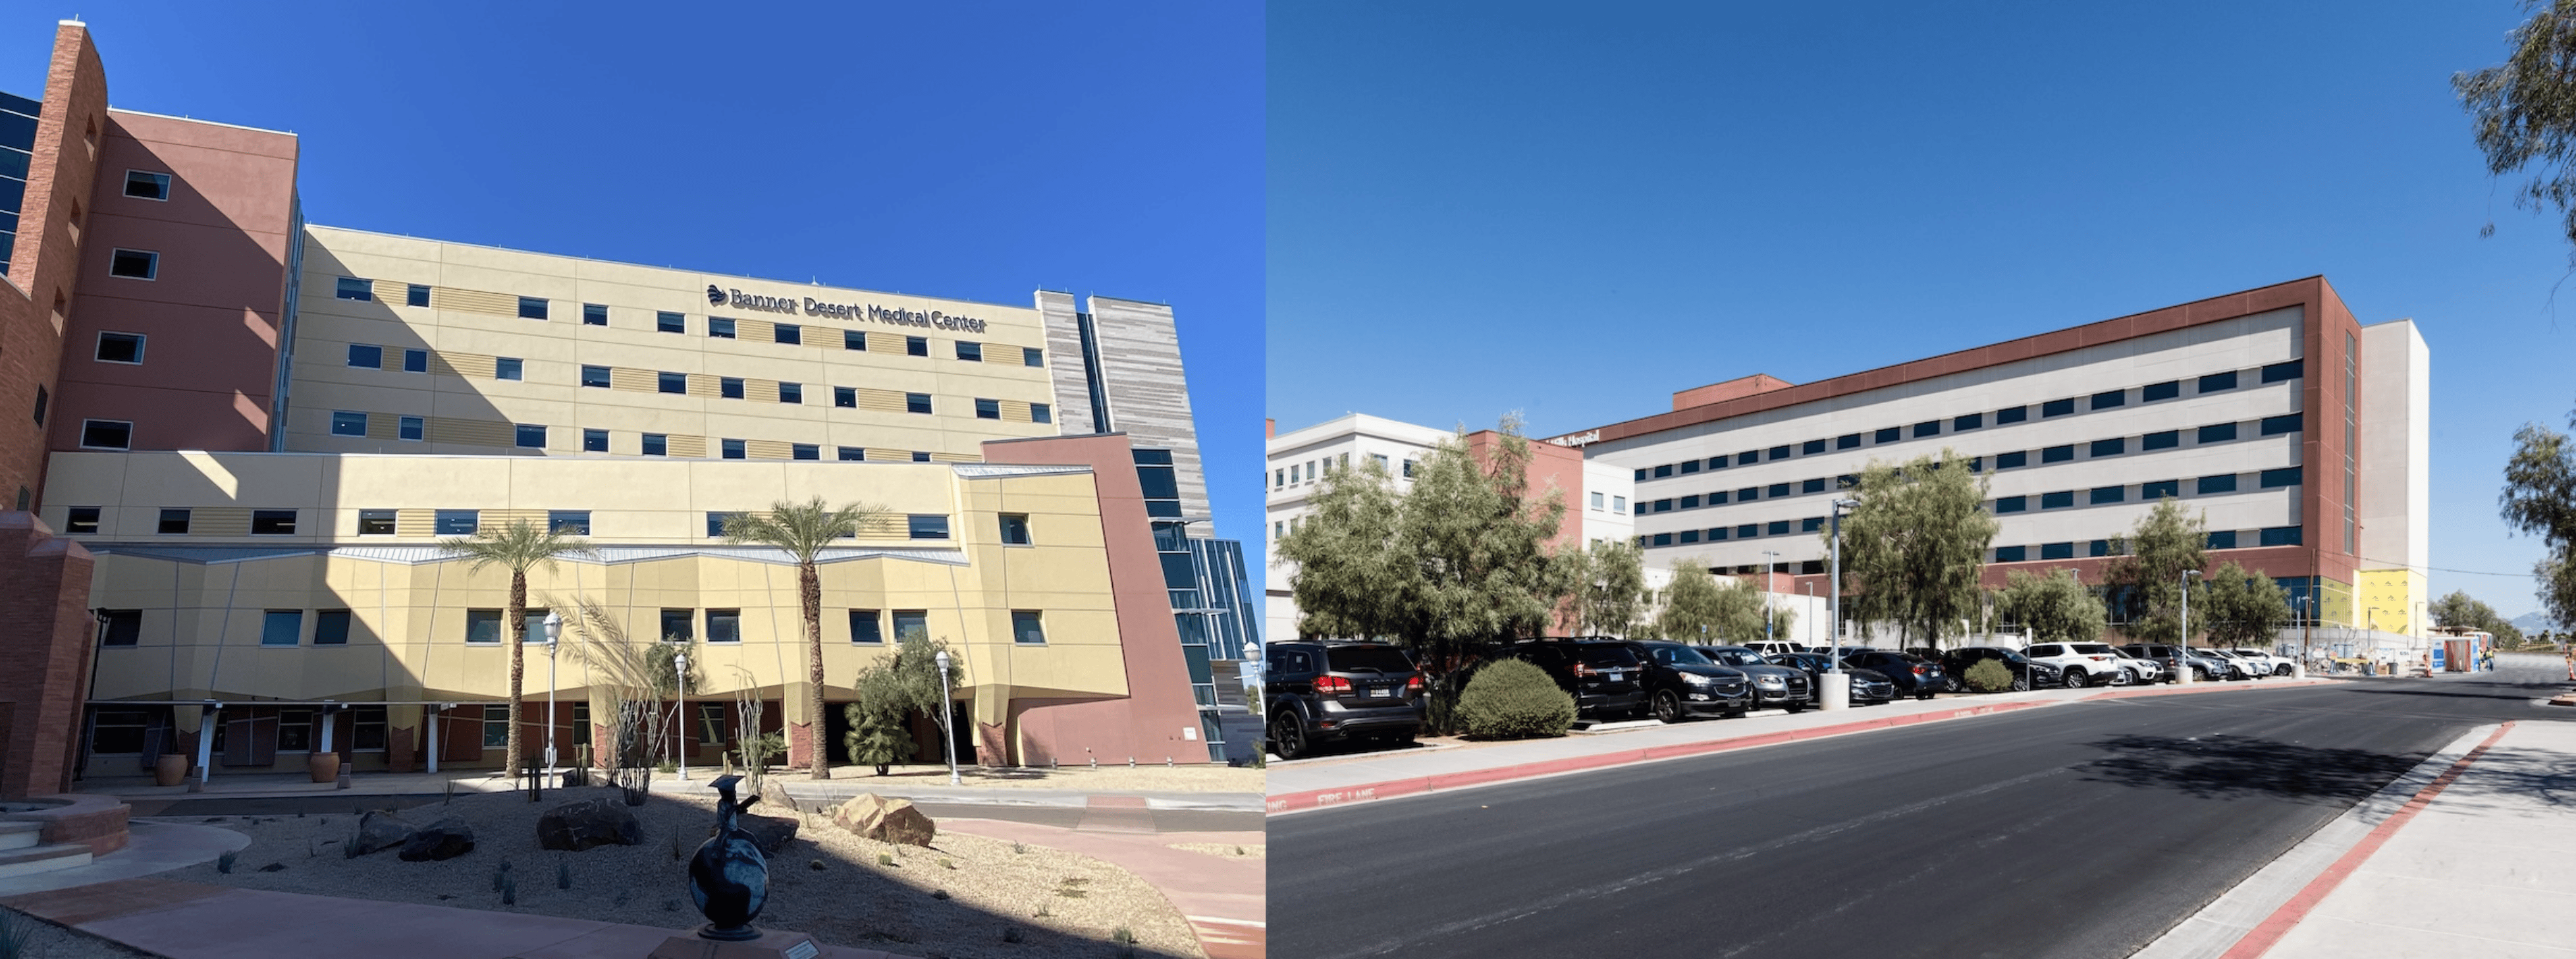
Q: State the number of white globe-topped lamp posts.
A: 4